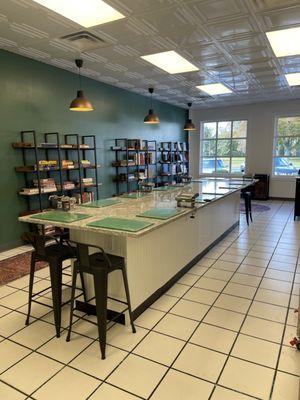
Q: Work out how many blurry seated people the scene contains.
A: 0